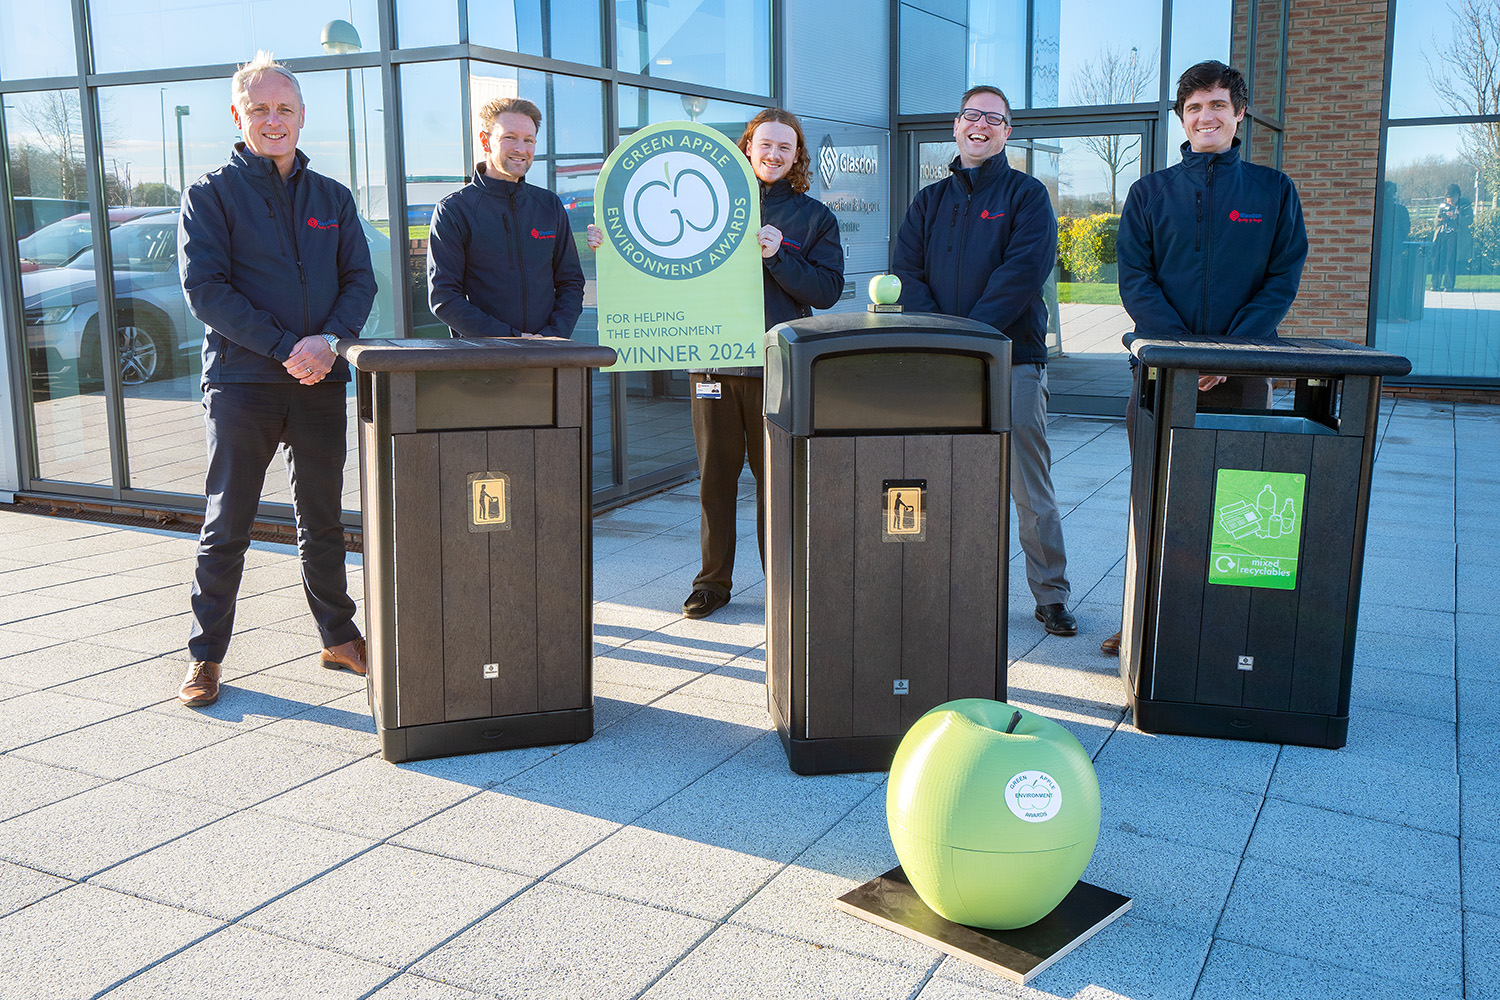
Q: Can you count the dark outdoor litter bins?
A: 3